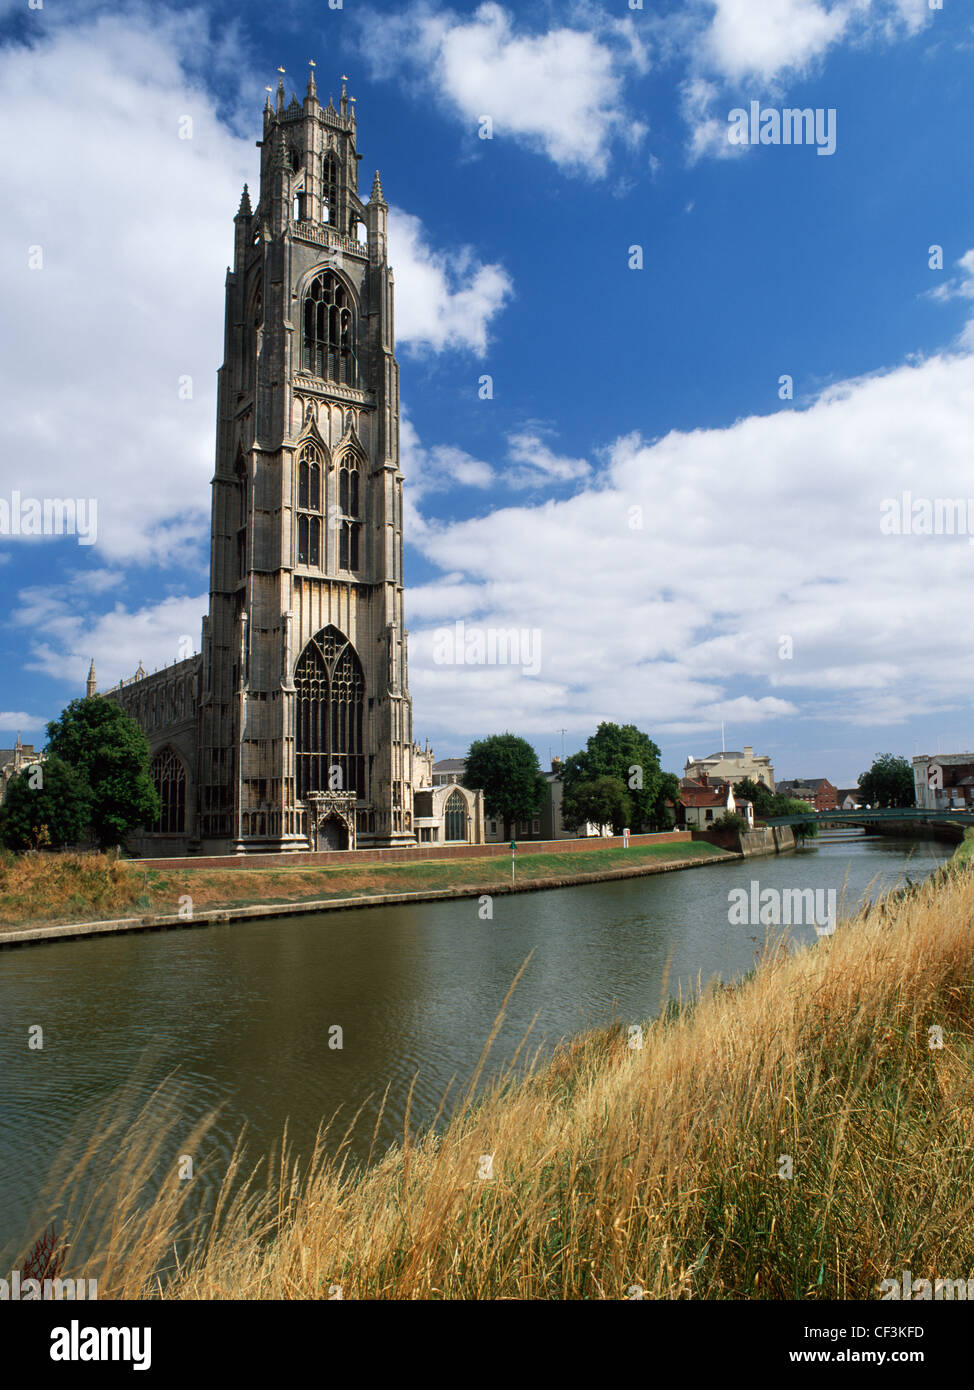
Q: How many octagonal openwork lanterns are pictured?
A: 1